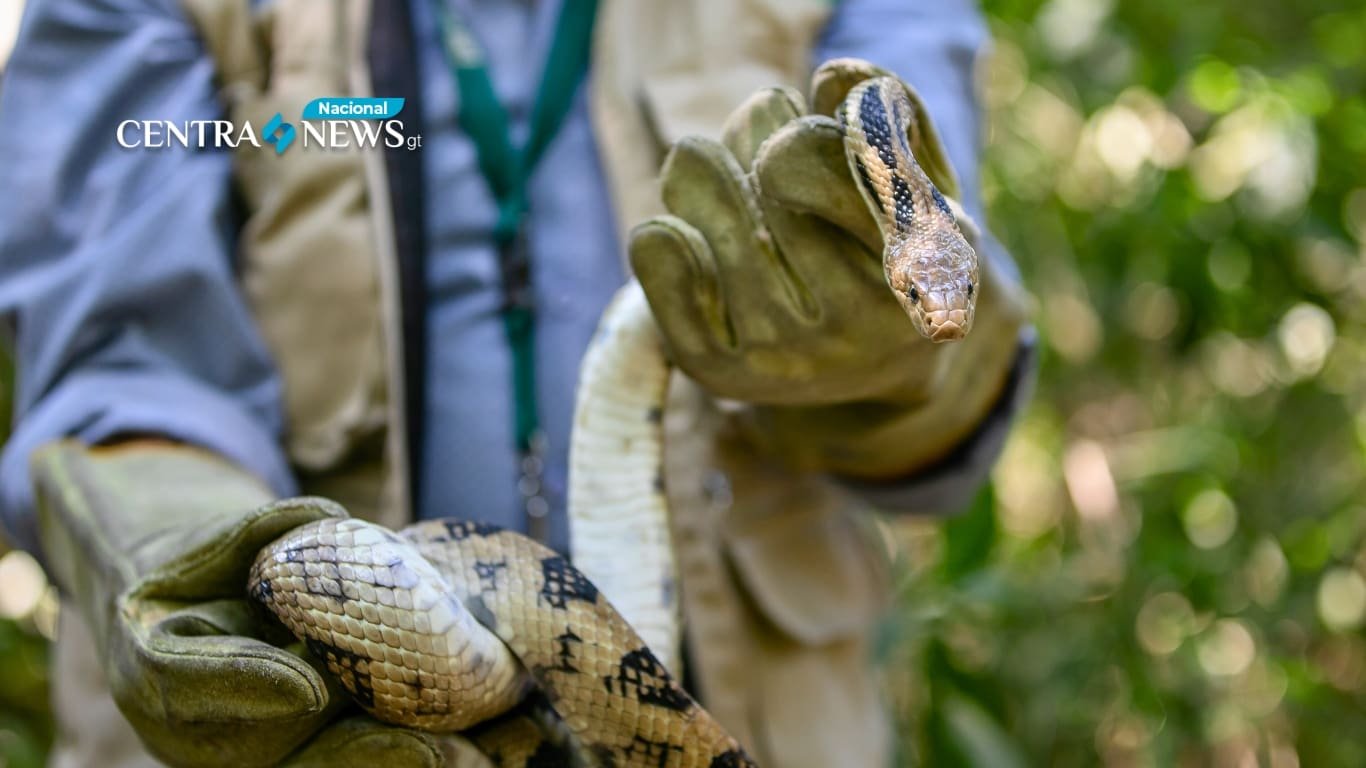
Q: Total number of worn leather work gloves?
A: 2